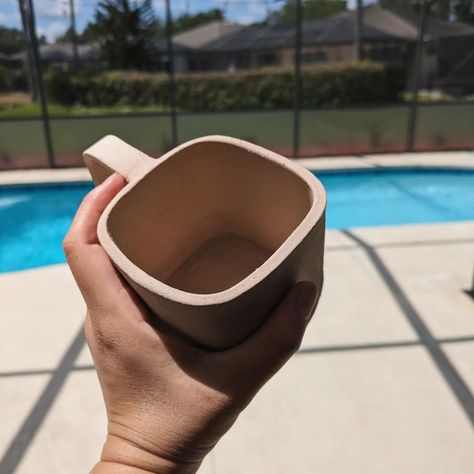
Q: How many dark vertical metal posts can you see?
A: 4